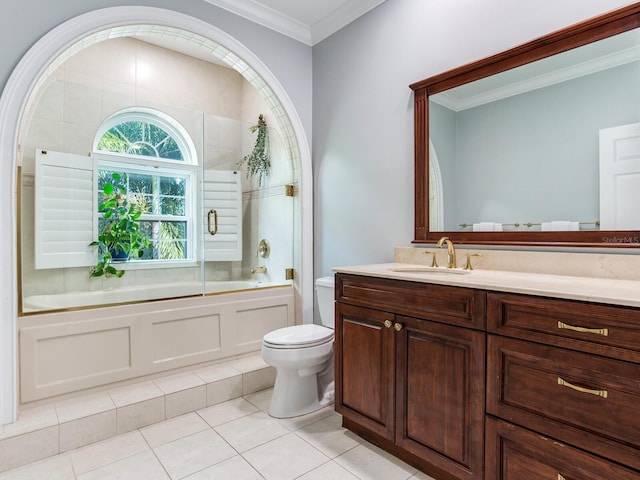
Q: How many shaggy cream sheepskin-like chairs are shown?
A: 0